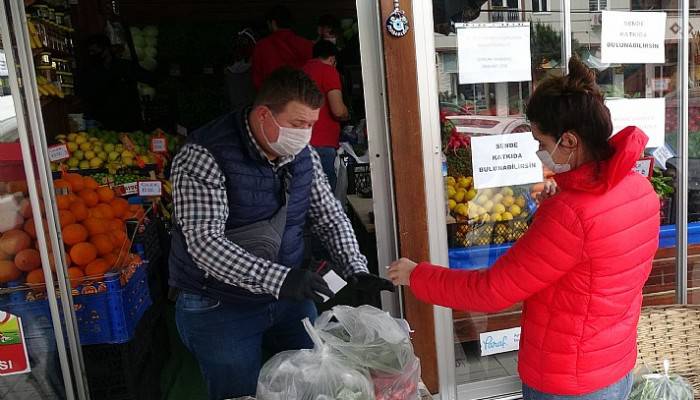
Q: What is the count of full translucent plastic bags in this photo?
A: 3